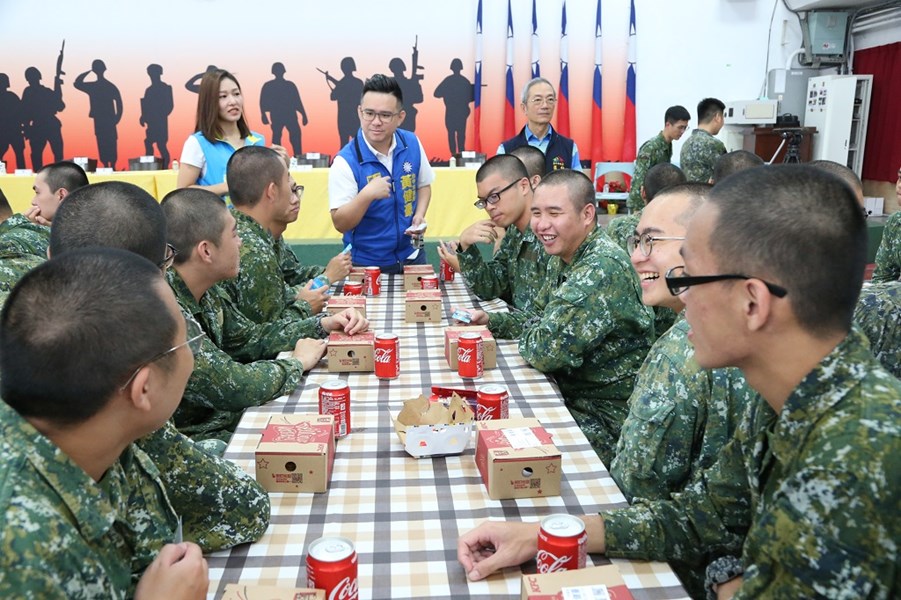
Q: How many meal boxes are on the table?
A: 10